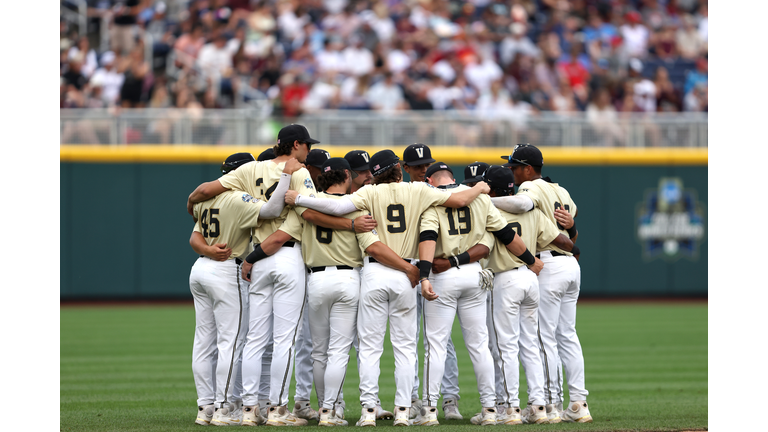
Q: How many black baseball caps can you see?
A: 12